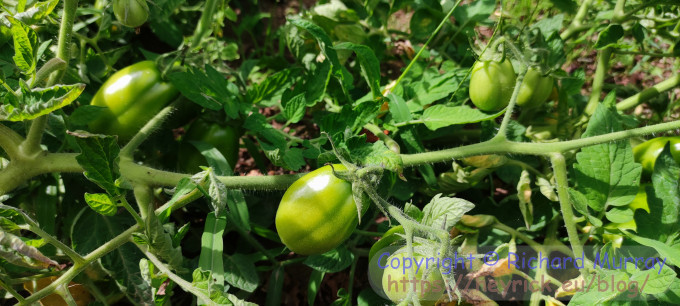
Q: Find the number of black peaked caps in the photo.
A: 0